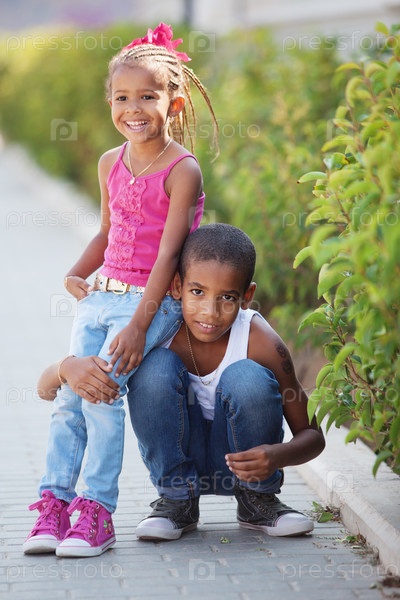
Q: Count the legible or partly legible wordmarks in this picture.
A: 11